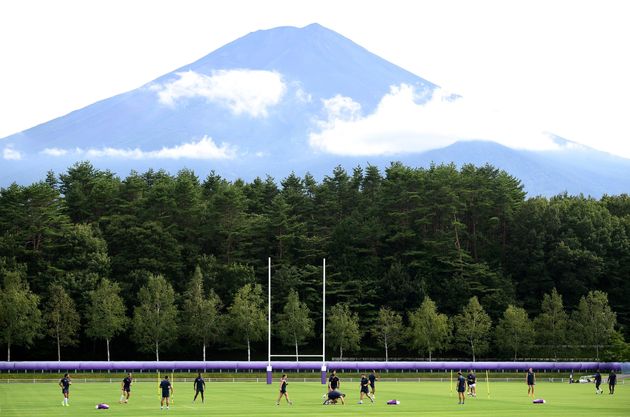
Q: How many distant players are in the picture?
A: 14